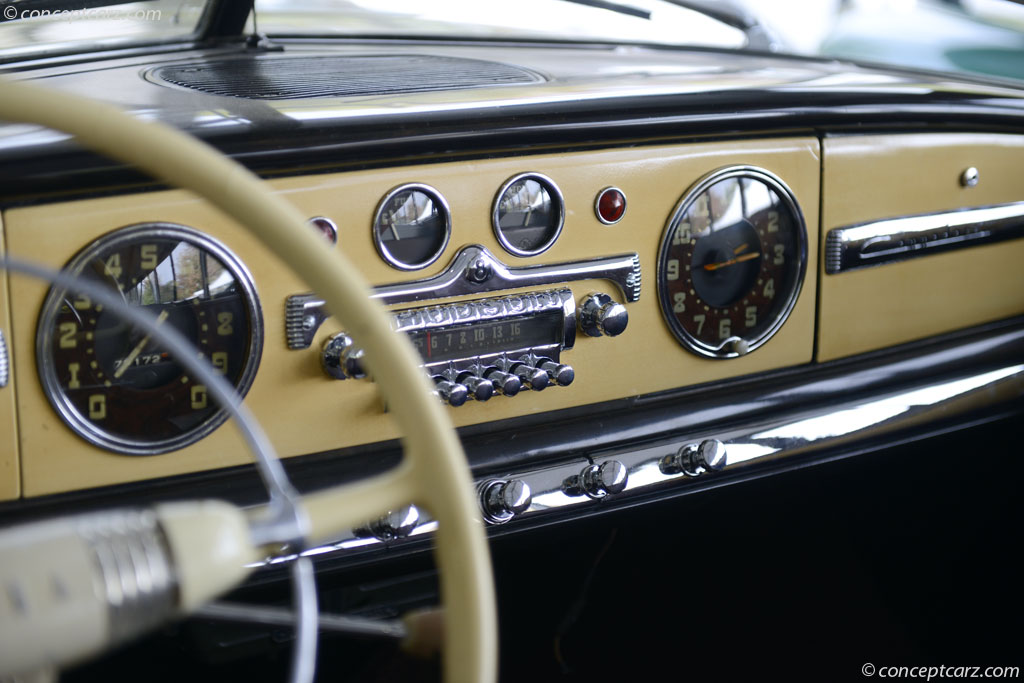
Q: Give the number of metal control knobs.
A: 11